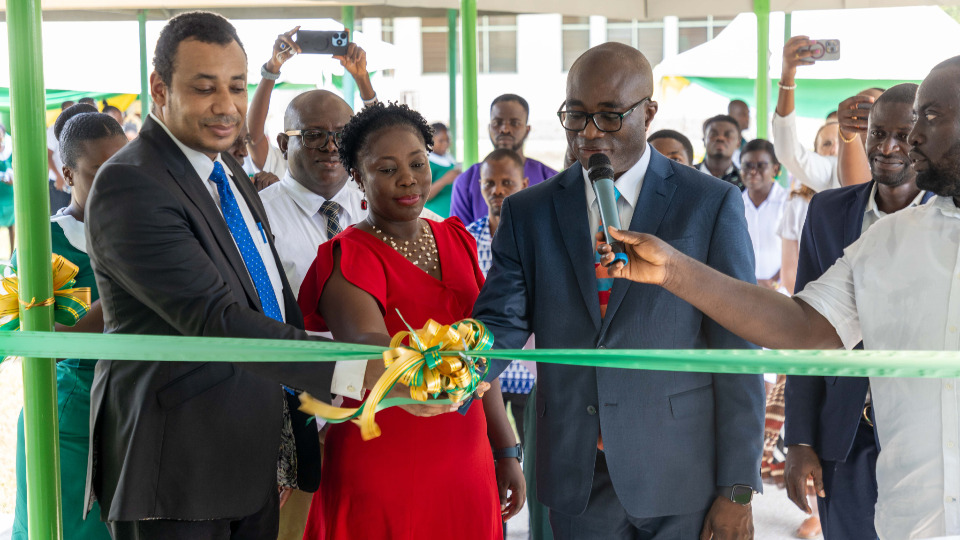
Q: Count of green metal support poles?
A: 7